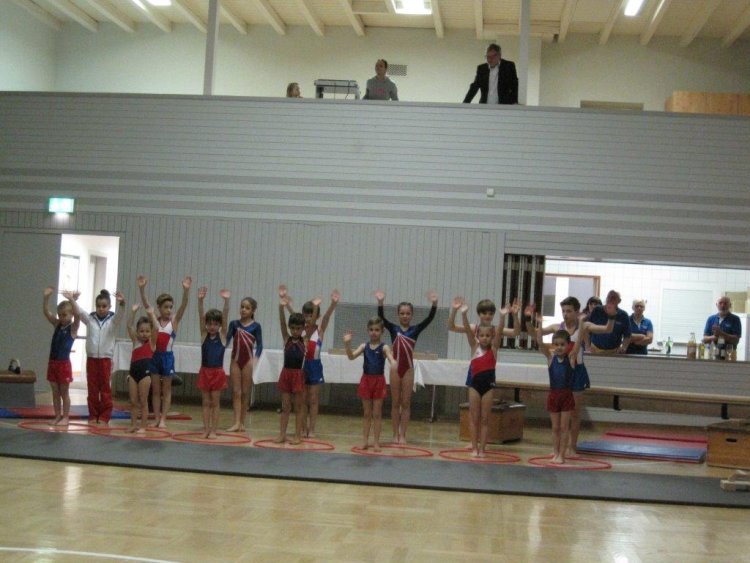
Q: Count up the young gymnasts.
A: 14